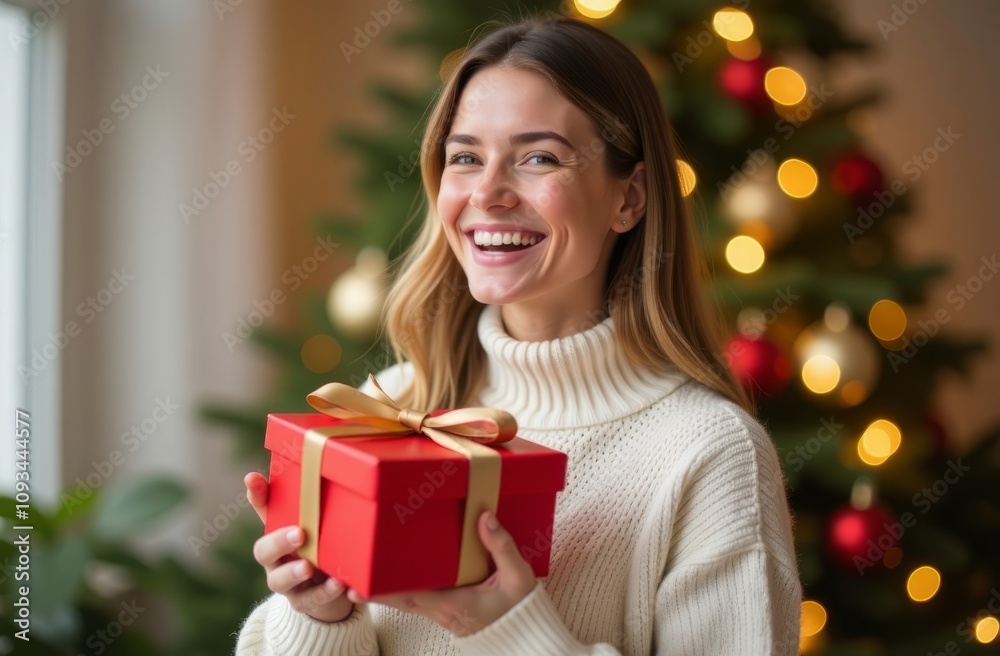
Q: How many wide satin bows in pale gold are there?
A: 1